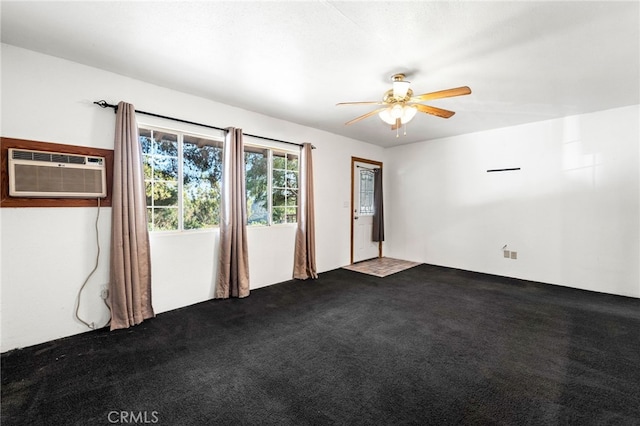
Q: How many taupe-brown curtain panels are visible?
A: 3